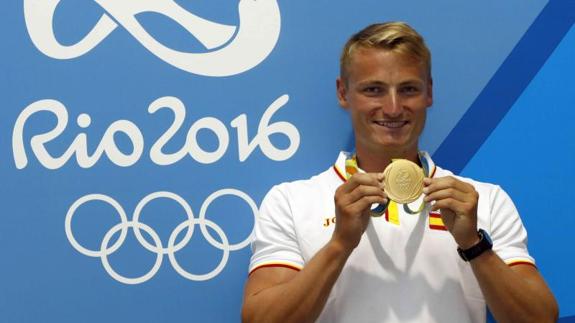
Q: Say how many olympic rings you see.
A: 5